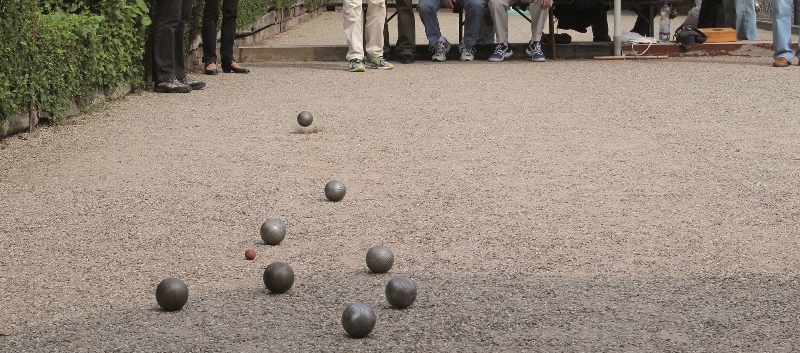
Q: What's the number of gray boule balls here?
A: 8